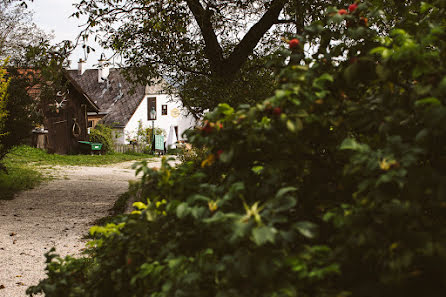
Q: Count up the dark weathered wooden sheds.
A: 1